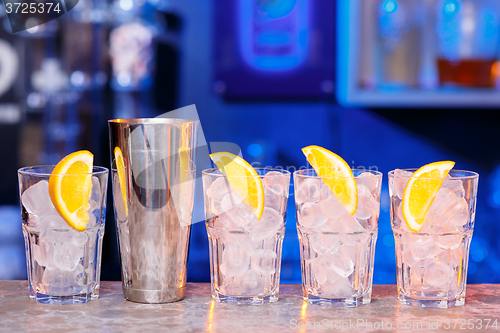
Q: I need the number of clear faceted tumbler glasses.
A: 4